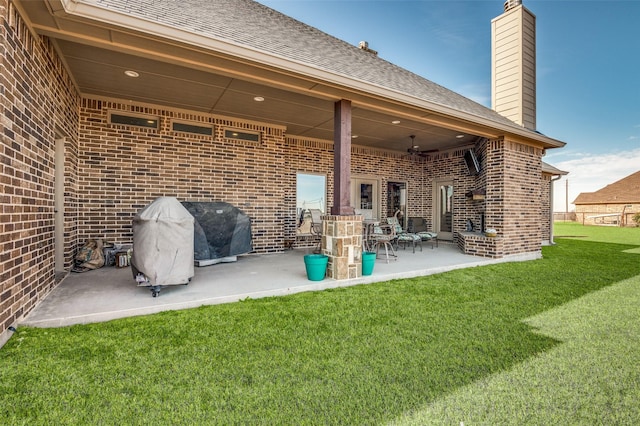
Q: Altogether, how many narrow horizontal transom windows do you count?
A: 3